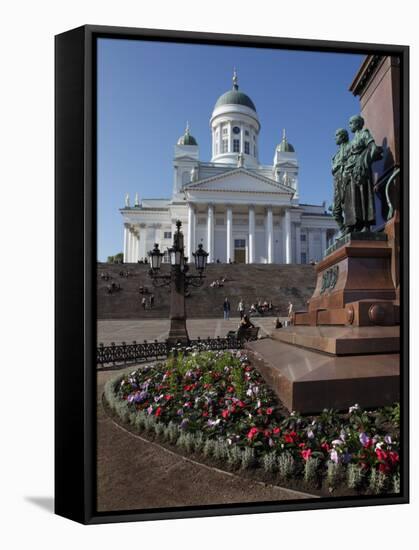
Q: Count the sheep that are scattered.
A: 0